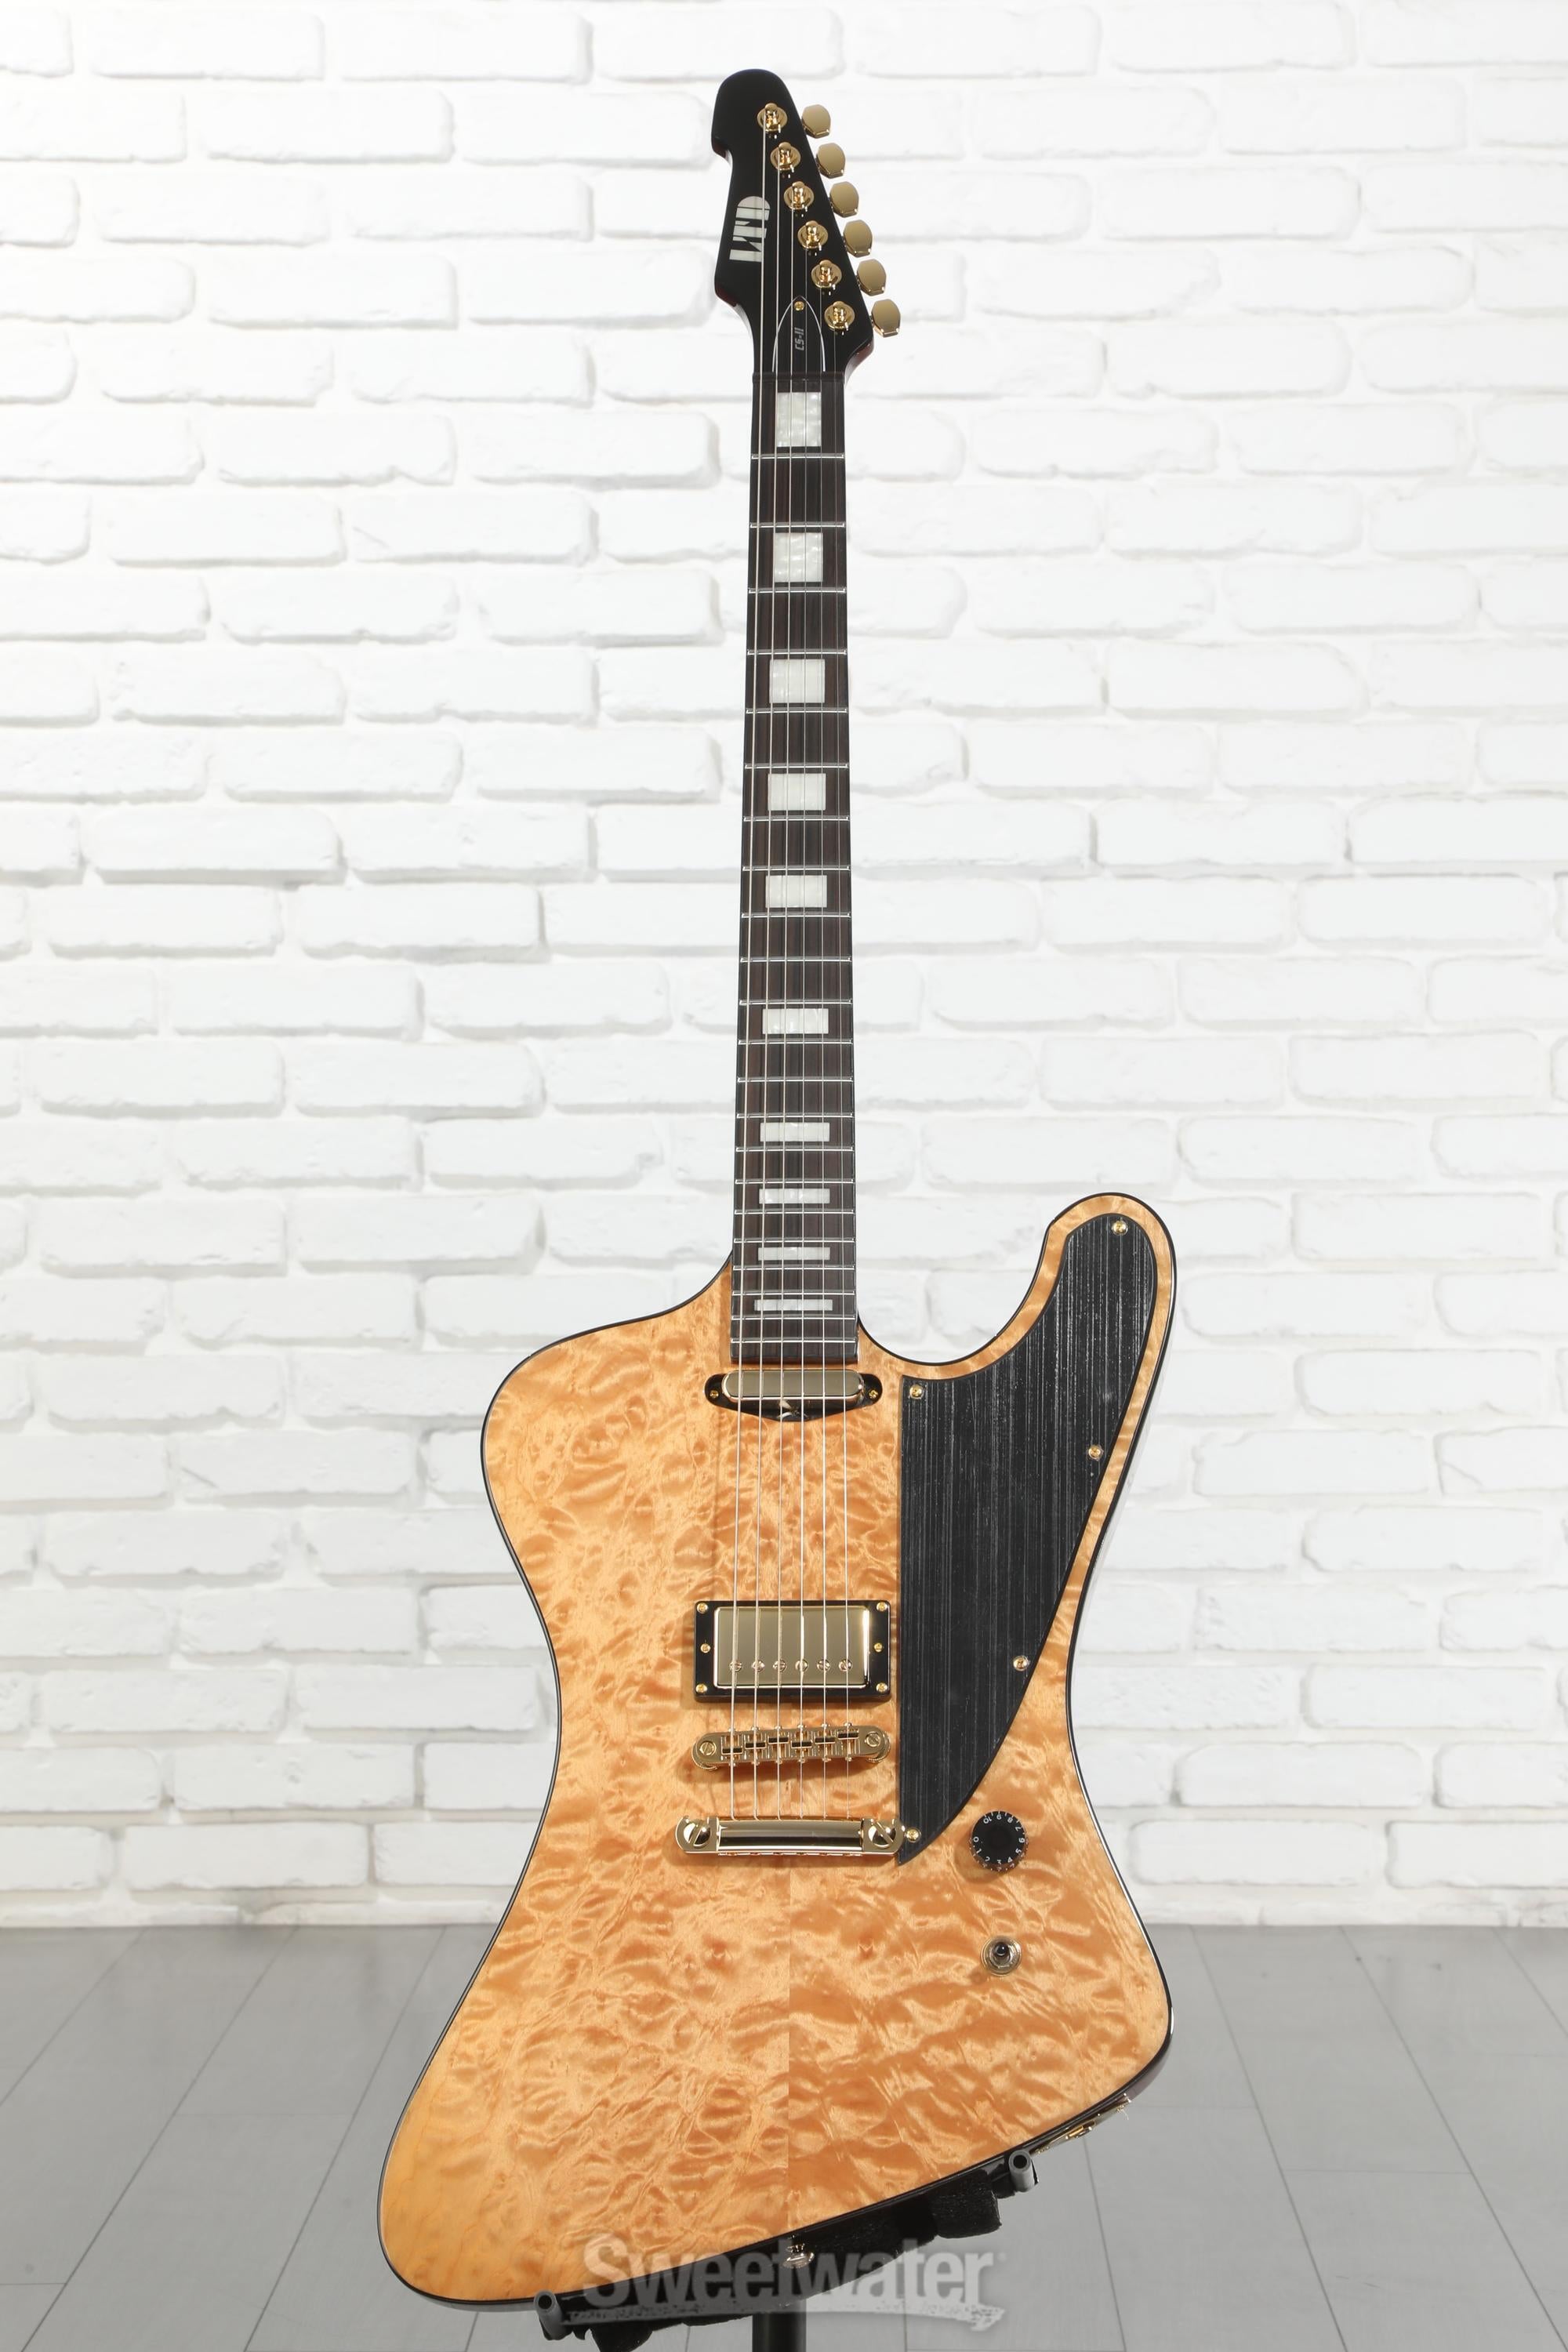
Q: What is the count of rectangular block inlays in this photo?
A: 10